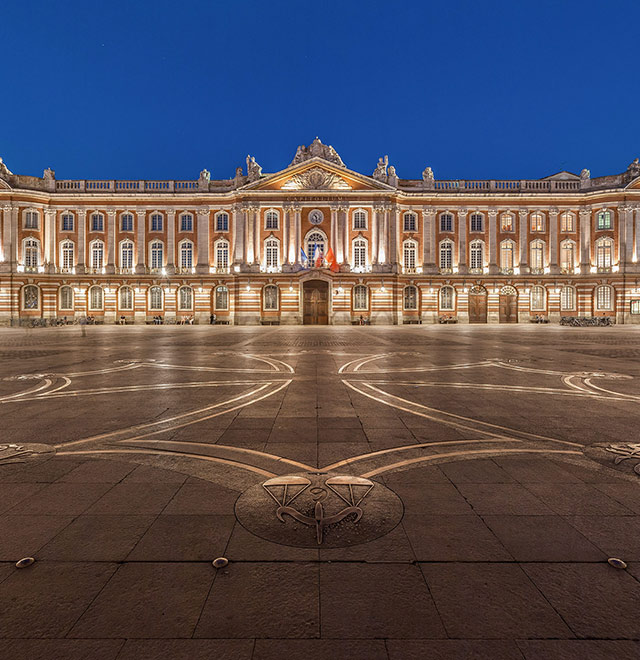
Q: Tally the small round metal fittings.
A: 3